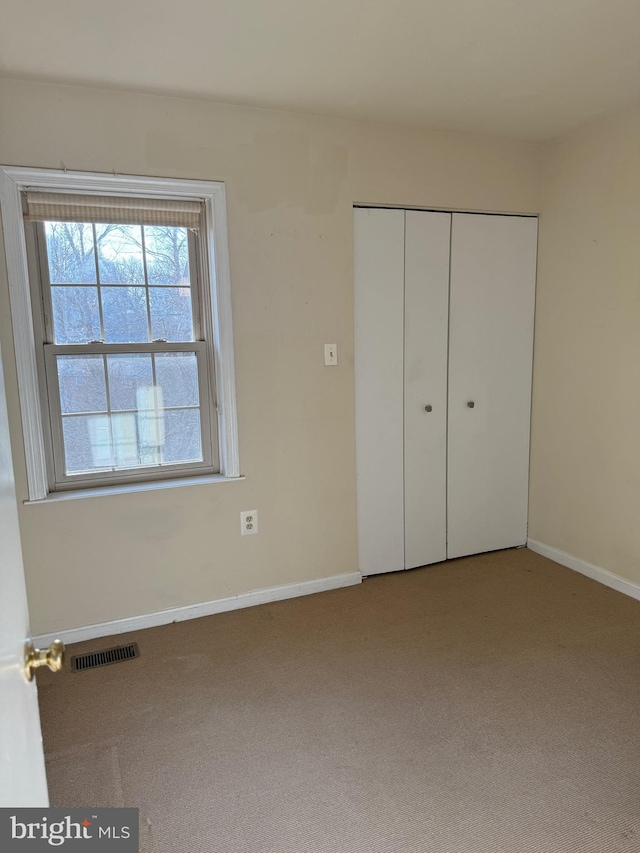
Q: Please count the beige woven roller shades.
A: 1